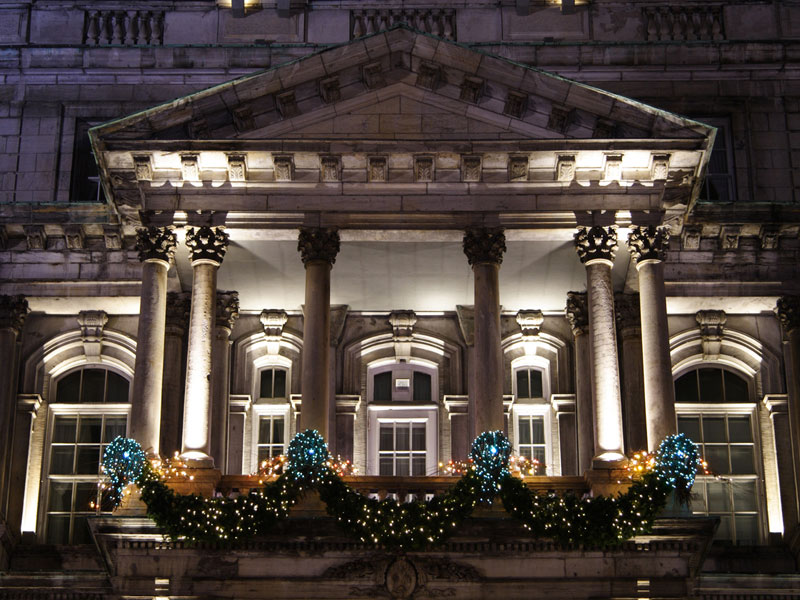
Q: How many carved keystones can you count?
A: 5